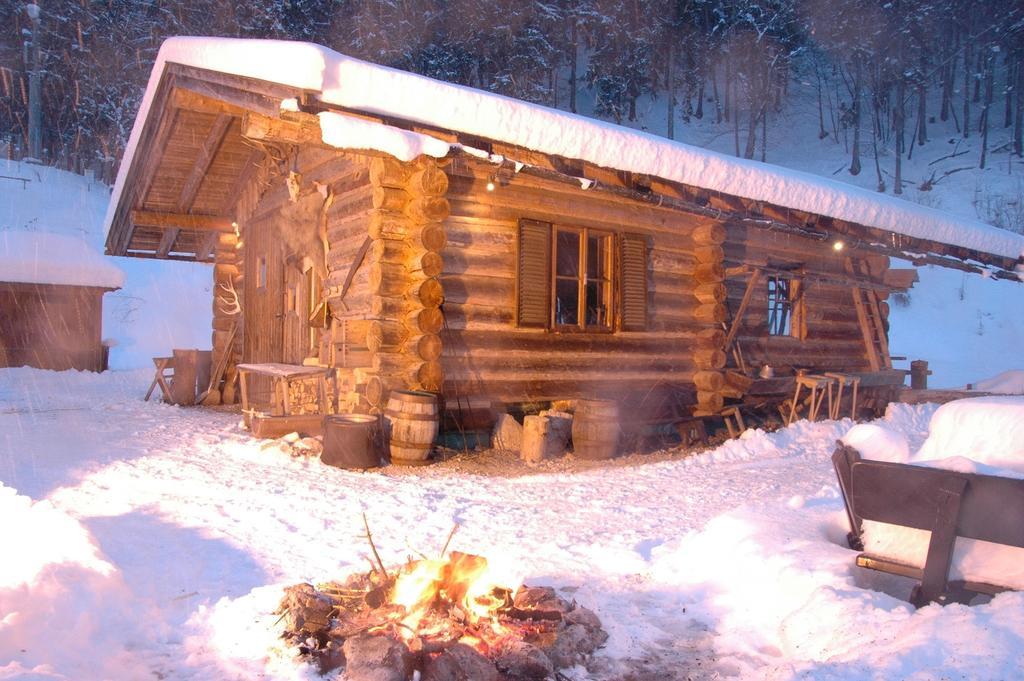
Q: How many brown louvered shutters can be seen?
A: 2